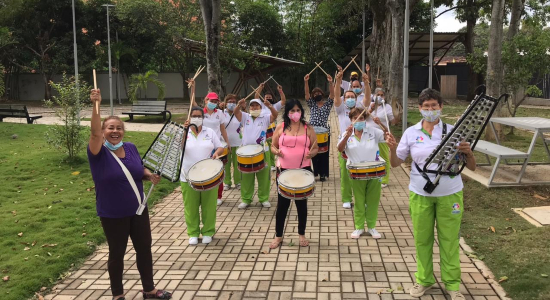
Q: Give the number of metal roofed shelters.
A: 2